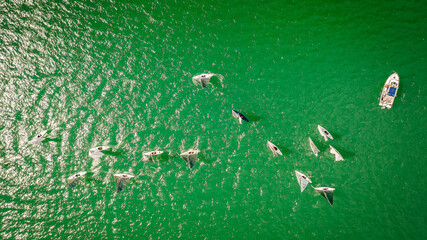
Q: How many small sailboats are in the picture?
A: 14